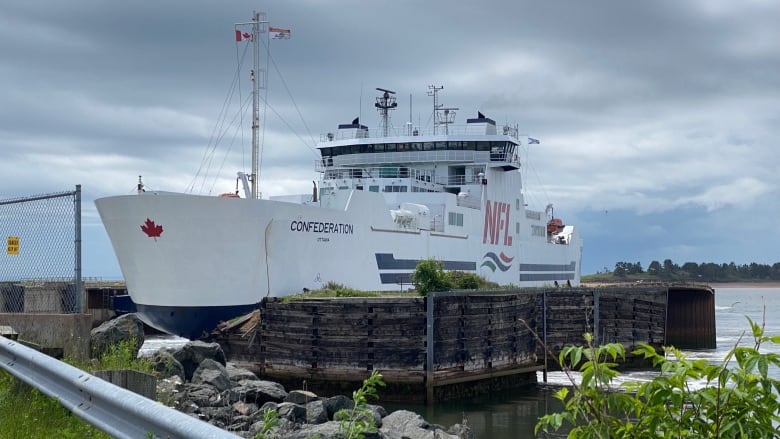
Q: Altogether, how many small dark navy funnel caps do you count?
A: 2